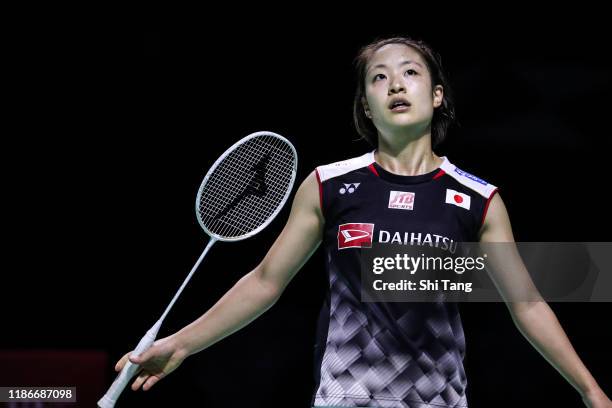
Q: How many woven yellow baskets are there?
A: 0